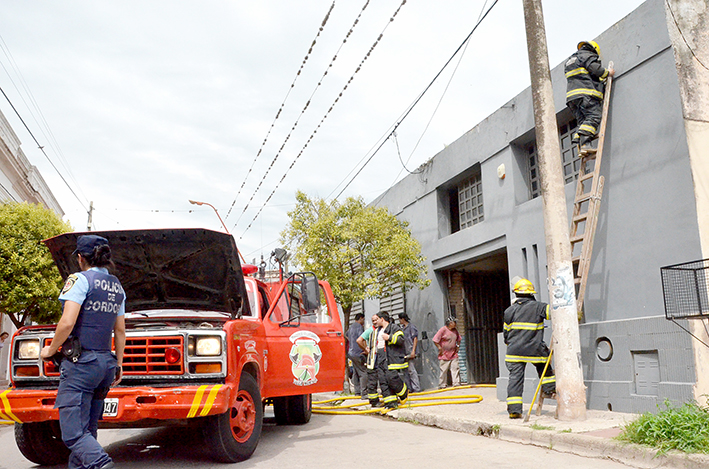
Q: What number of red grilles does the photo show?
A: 1